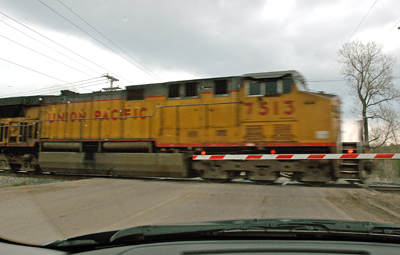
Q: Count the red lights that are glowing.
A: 3